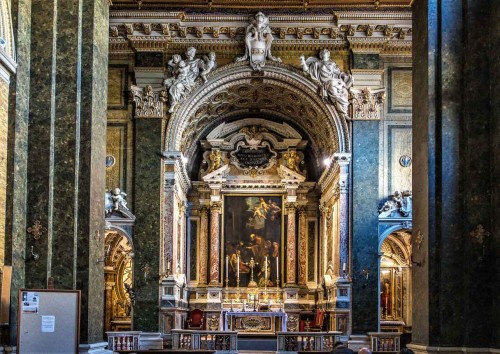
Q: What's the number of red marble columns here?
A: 4